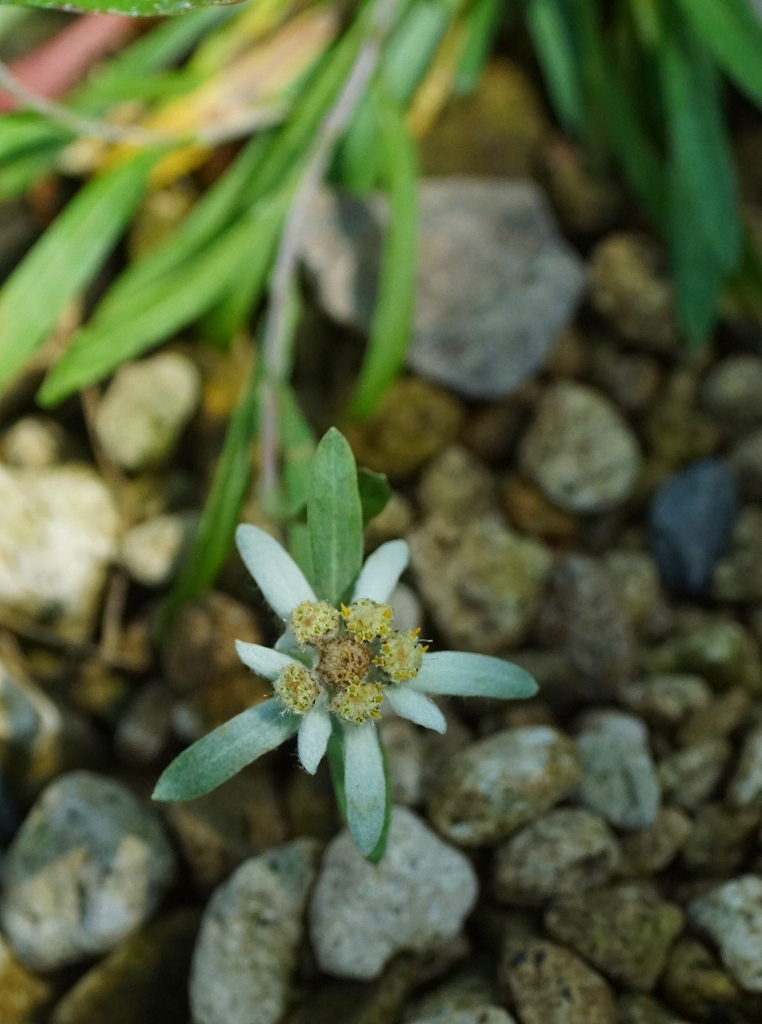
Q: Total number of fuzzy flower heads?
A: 6